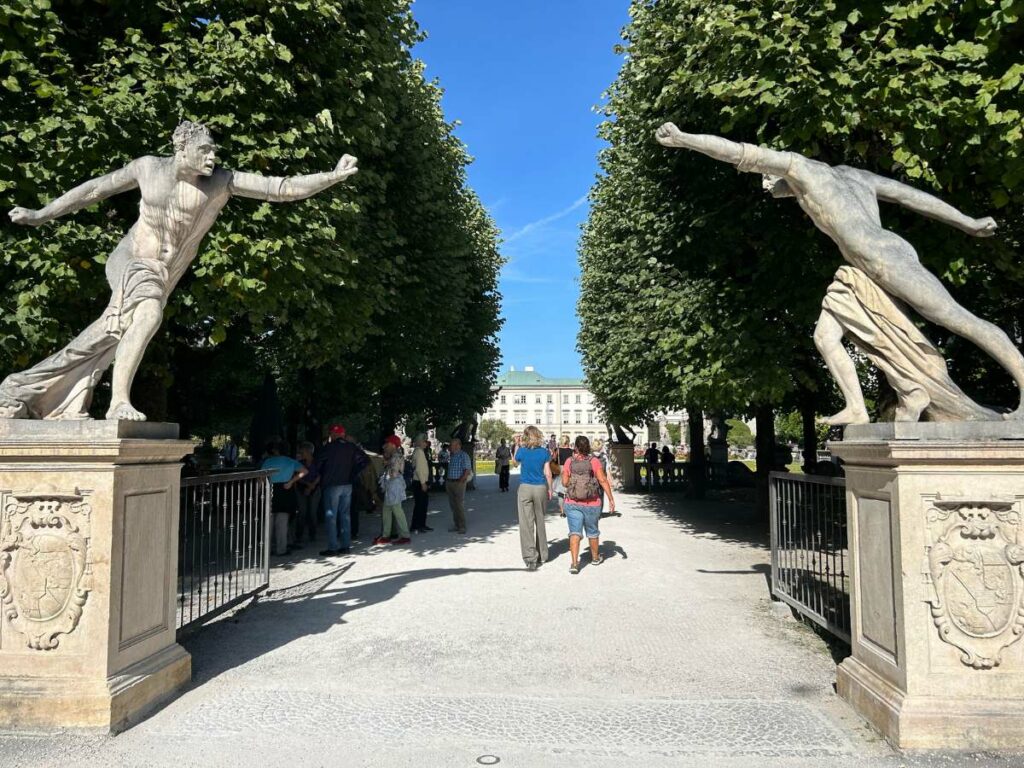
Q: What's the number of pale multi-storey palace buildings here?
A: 1